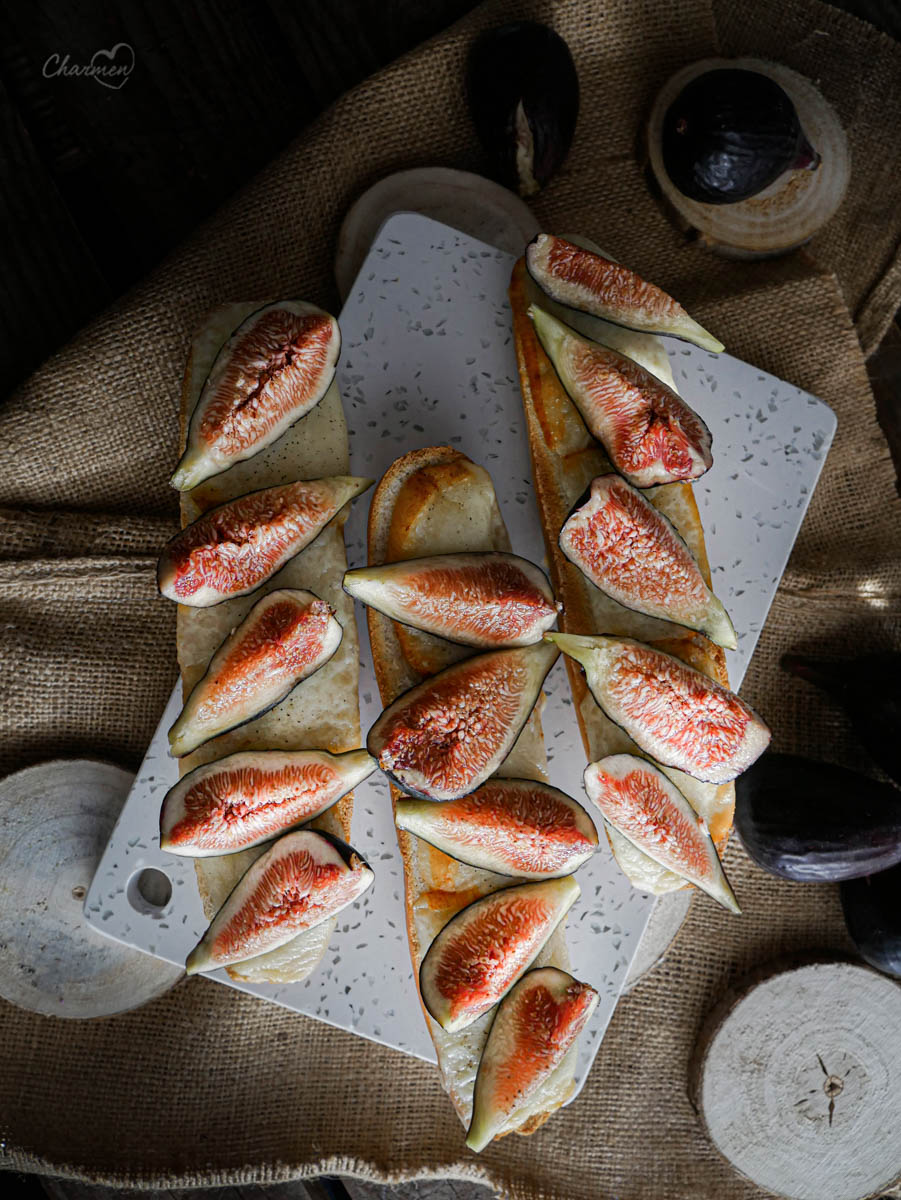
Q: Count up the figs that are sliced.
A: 15